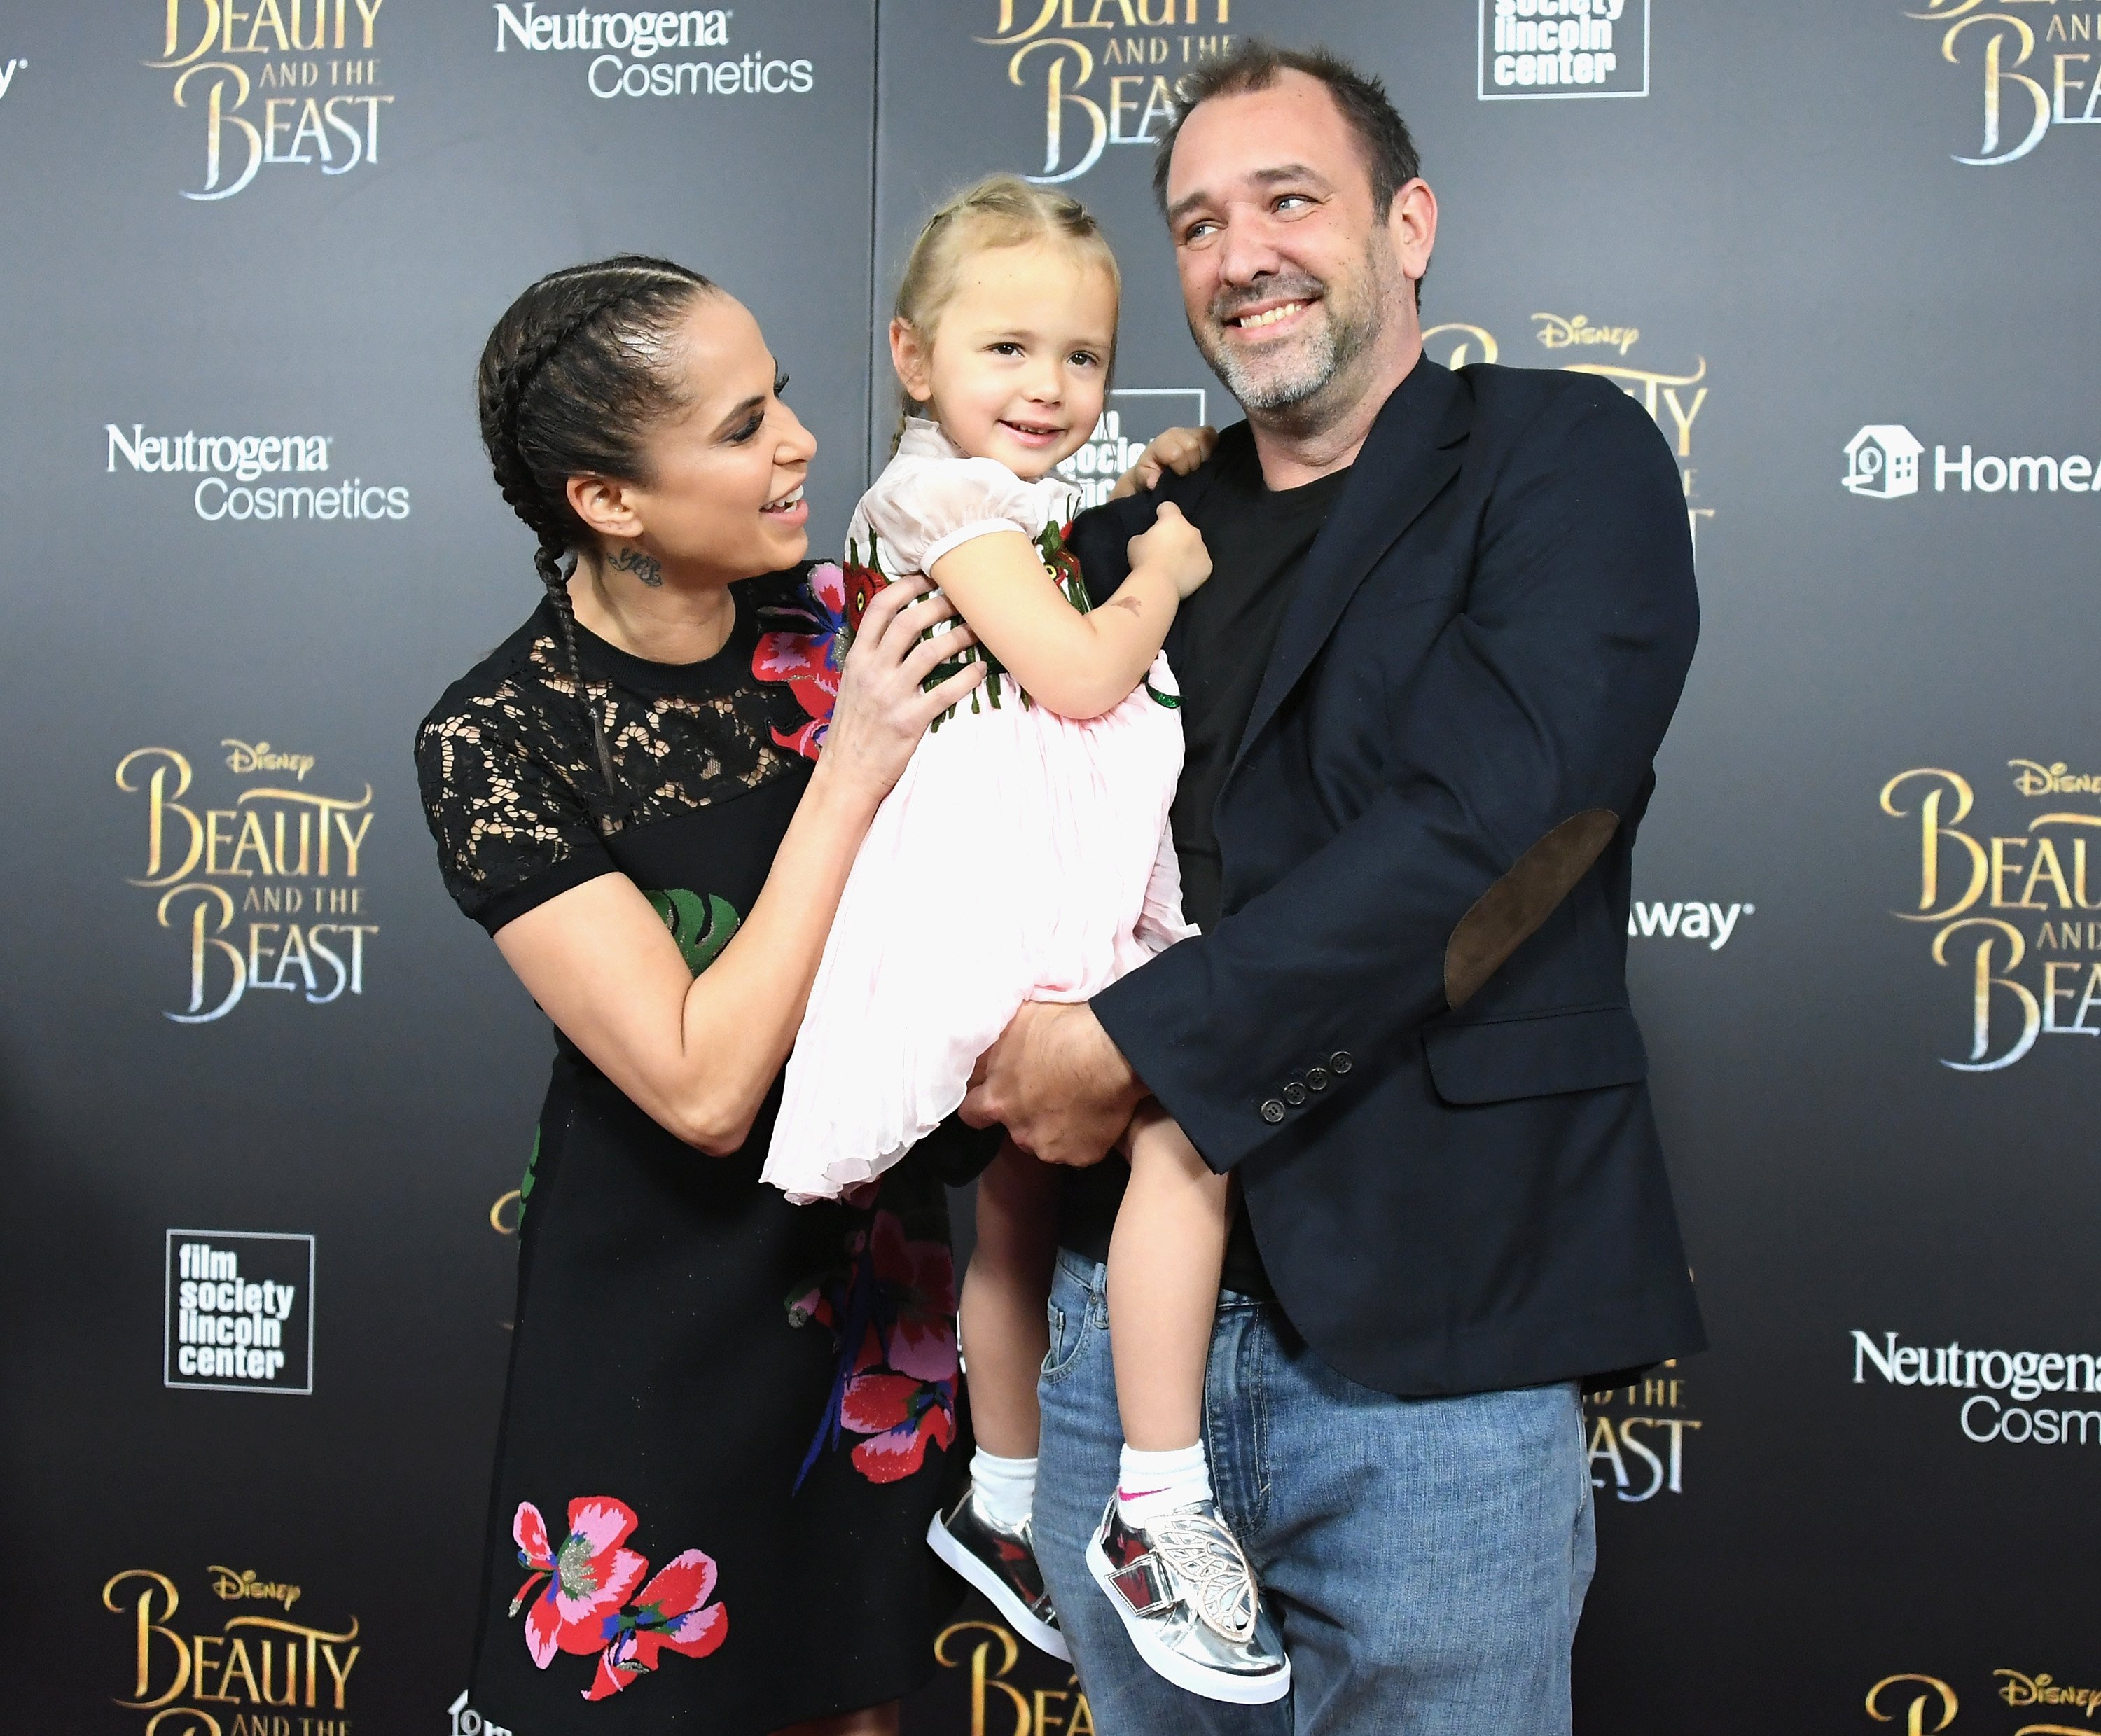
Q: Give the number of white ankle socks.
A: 2